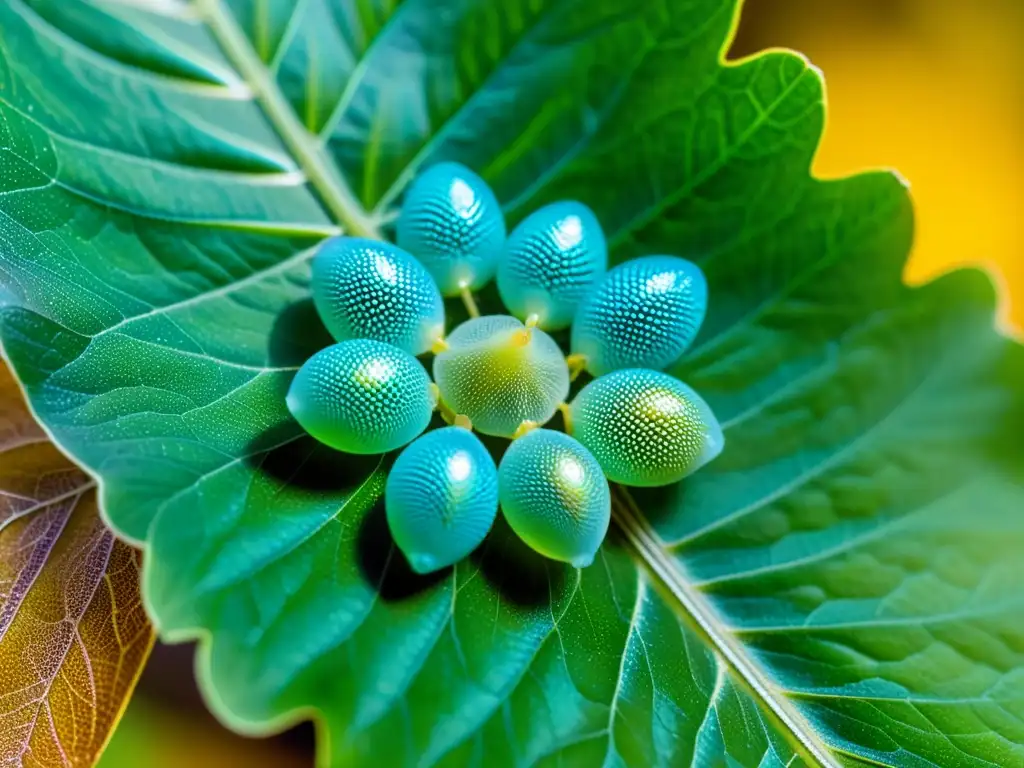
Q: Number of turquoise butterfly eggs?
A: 8